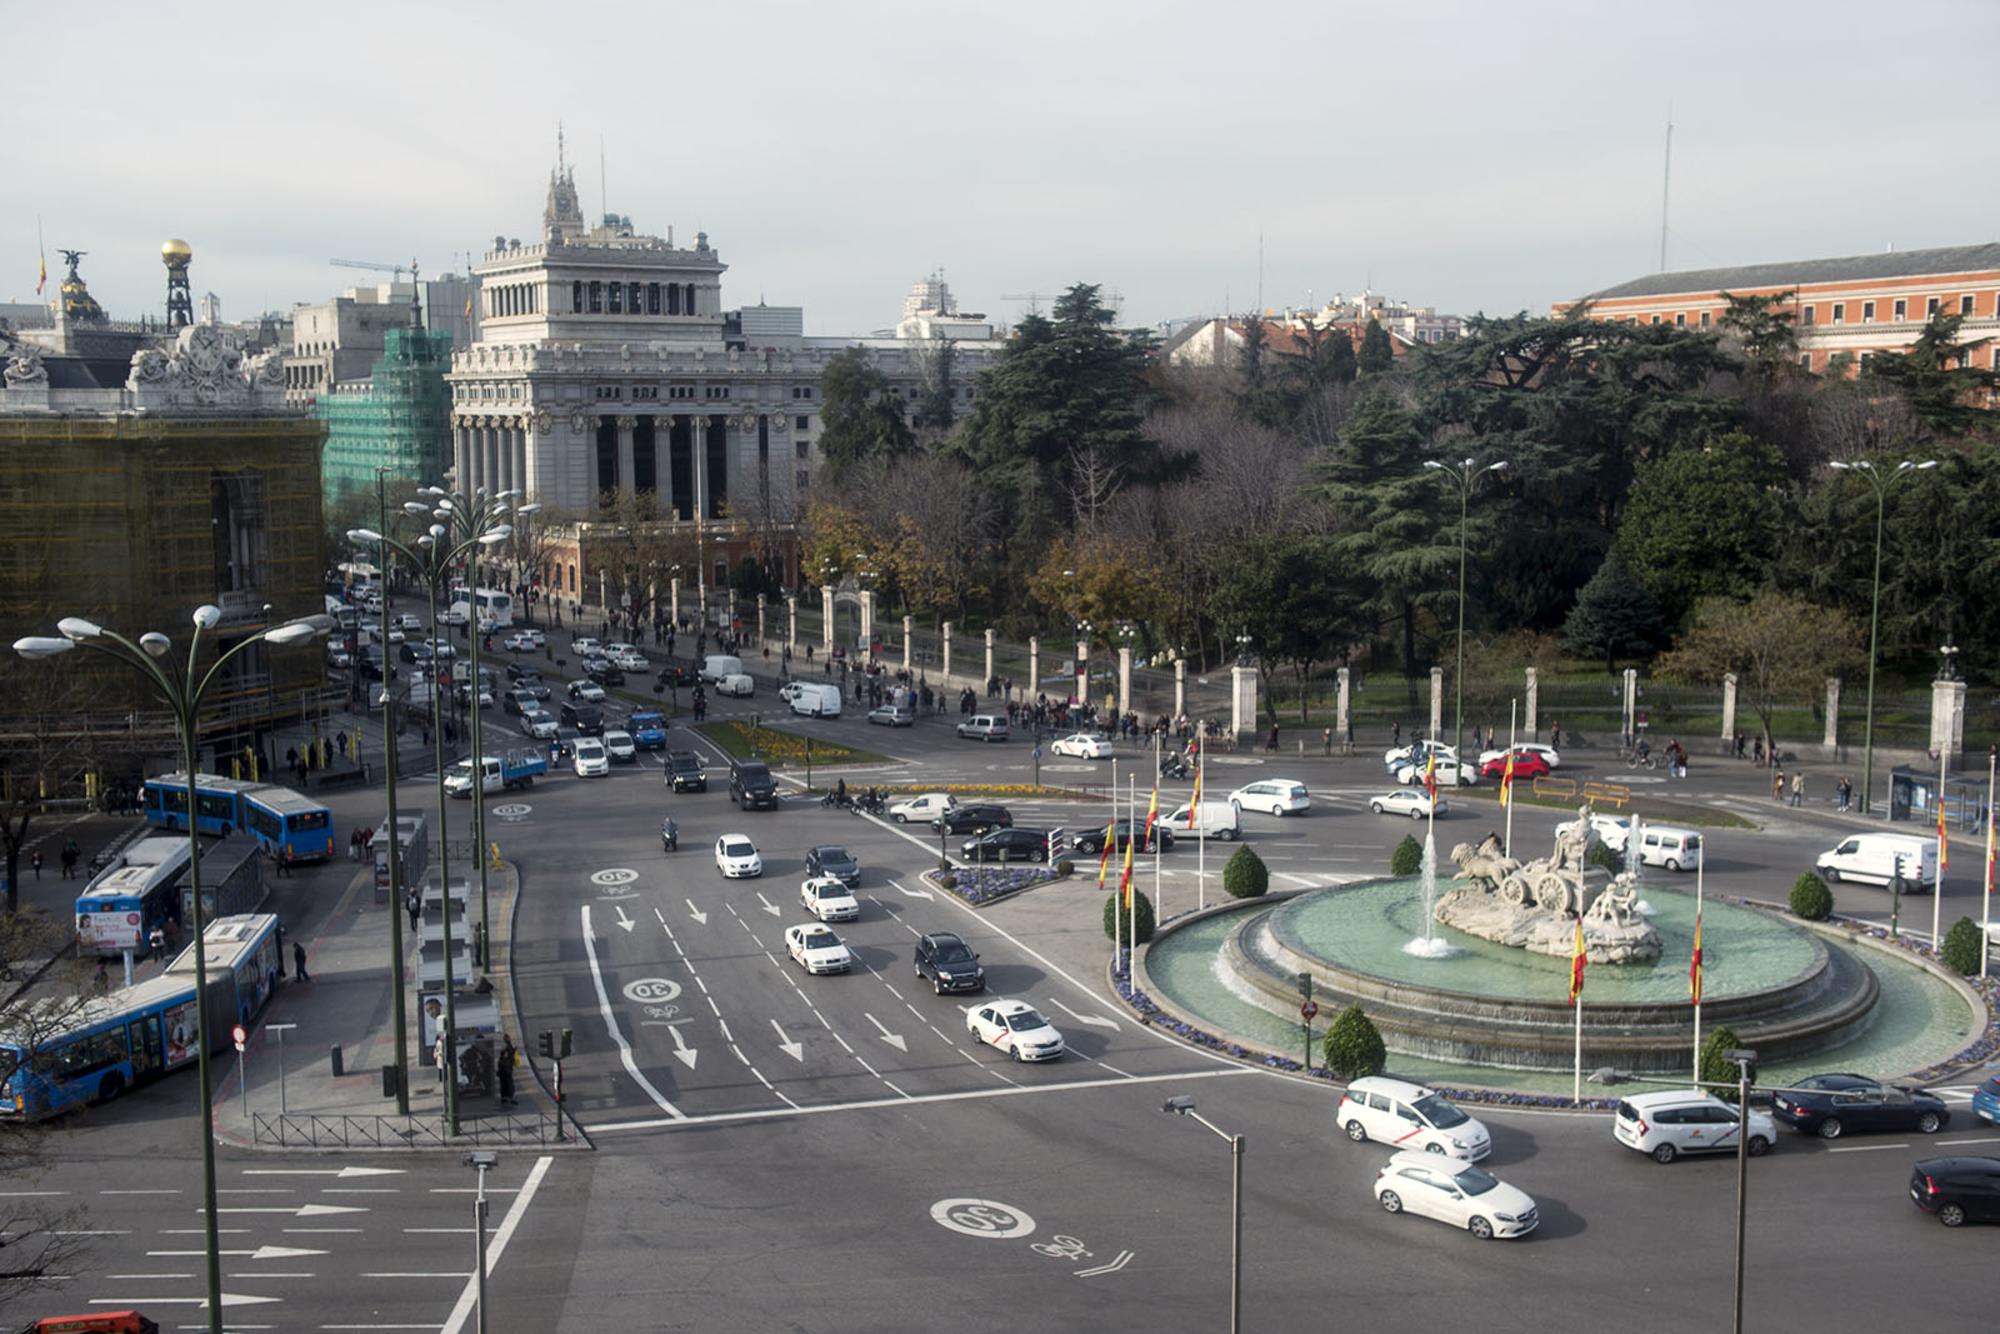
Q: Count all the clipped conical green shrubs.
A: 8